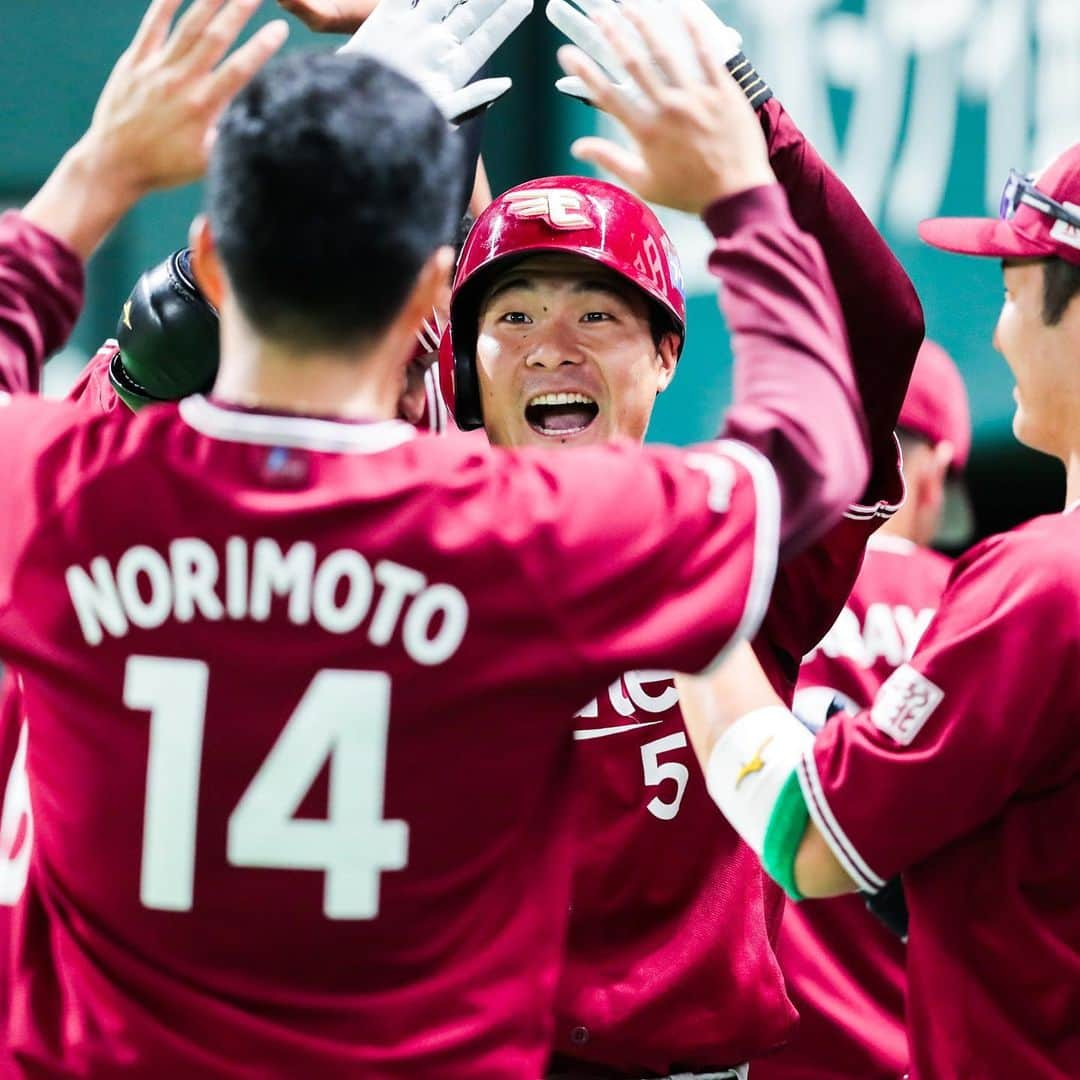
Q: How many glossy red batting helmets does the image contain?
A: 1